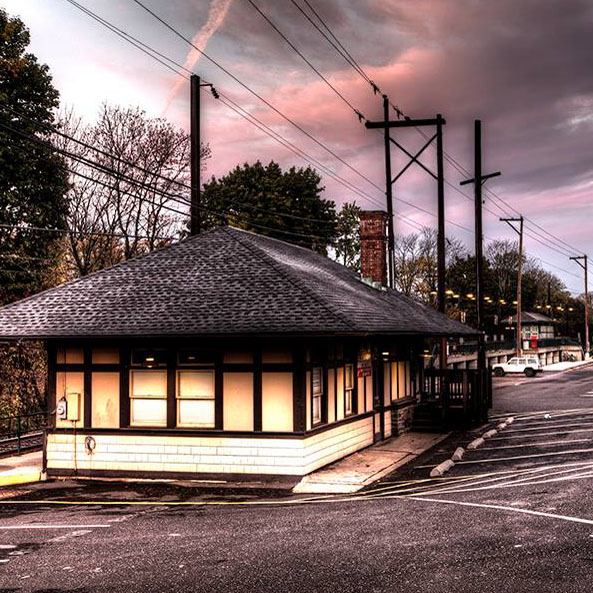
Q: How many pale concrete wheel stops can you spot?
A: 6